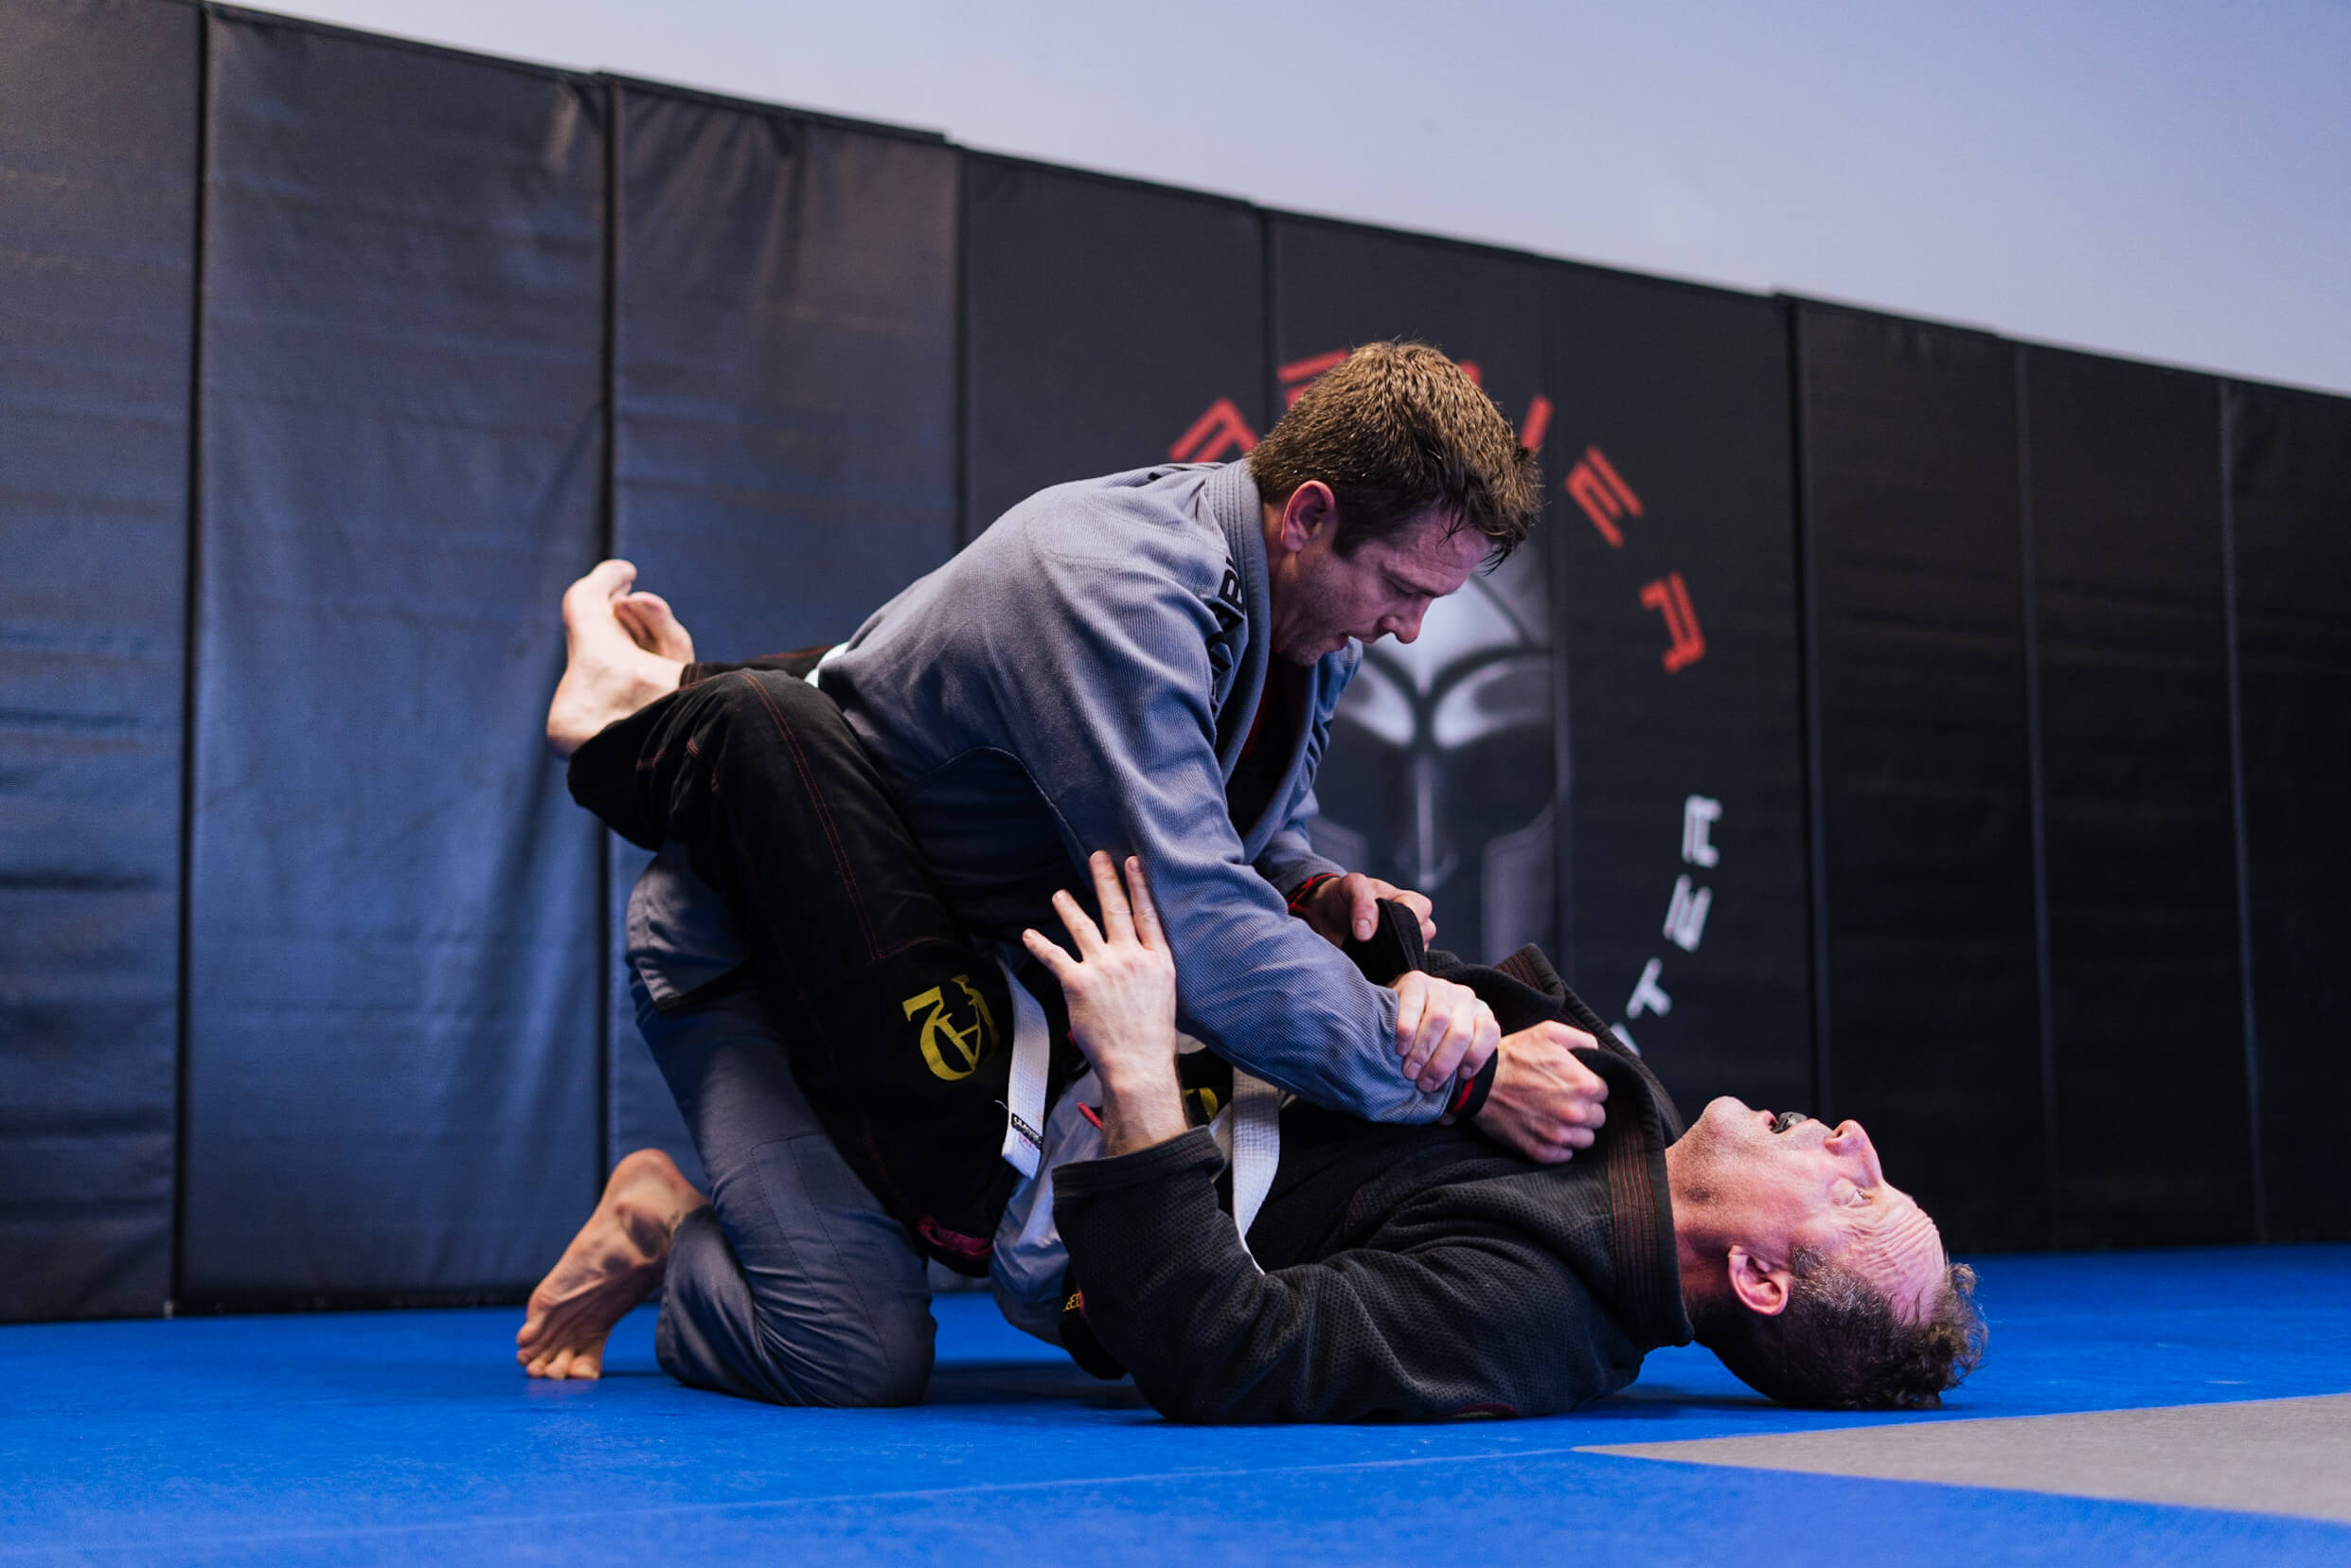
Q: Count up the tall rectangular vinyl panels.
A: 9